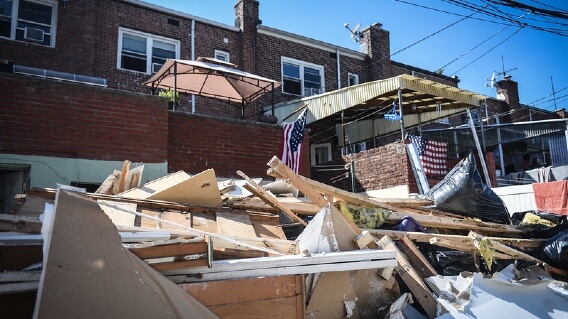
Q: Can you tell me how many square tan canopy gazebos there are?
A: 1